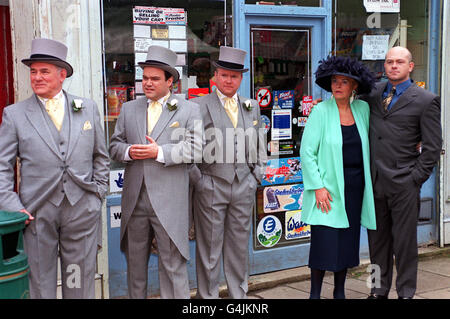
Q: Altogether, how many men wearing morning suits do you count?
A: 3